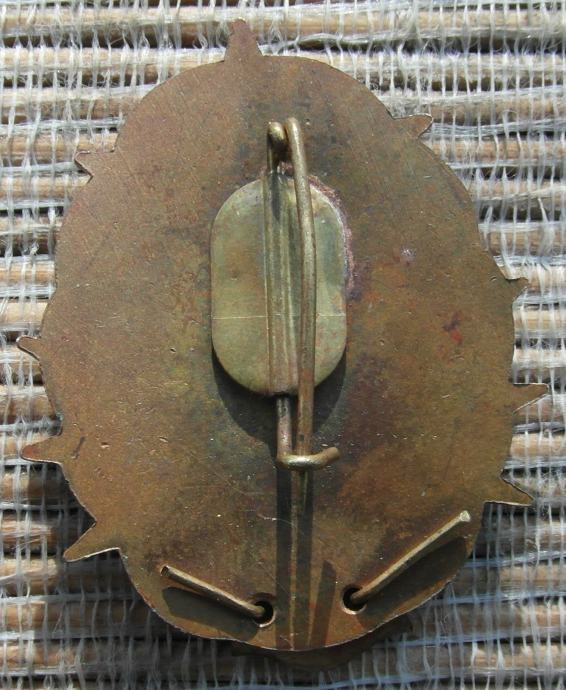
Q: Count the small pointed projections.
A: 9